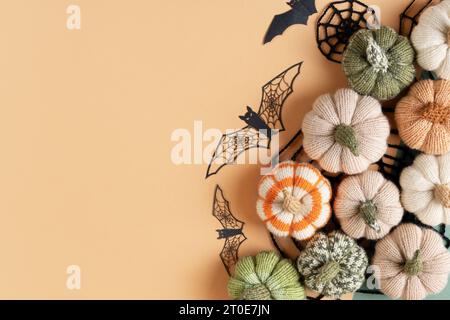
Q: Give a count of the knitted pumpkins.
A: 10